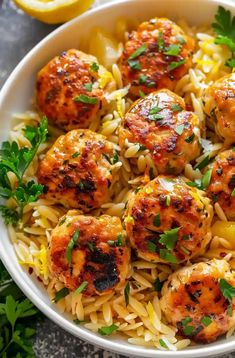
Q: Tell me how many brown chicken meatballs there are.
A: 9